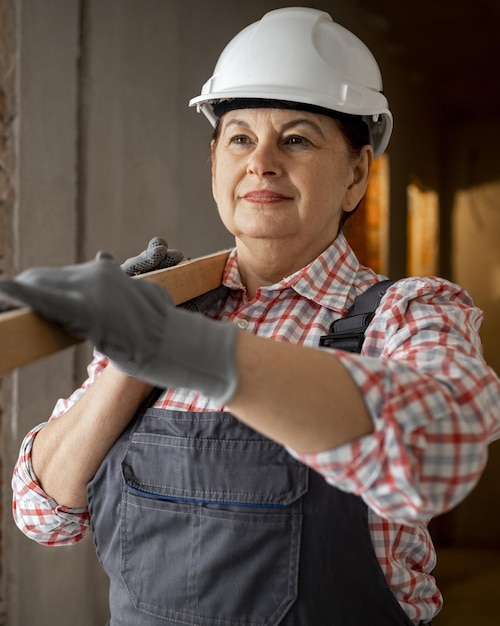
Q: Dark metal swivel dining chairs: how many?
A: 0